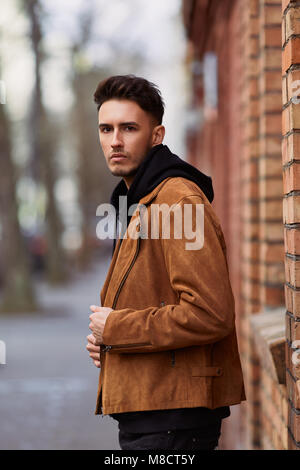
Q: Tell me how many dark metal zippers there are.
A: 3